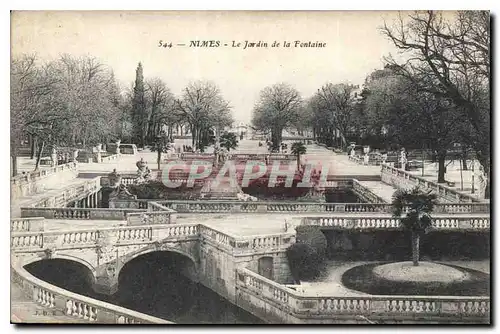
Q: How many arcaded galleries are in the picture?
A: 2